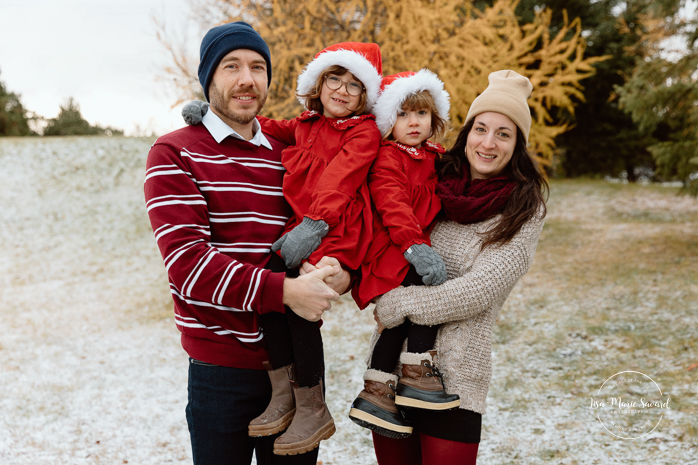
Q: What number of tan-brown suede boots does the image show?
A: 2